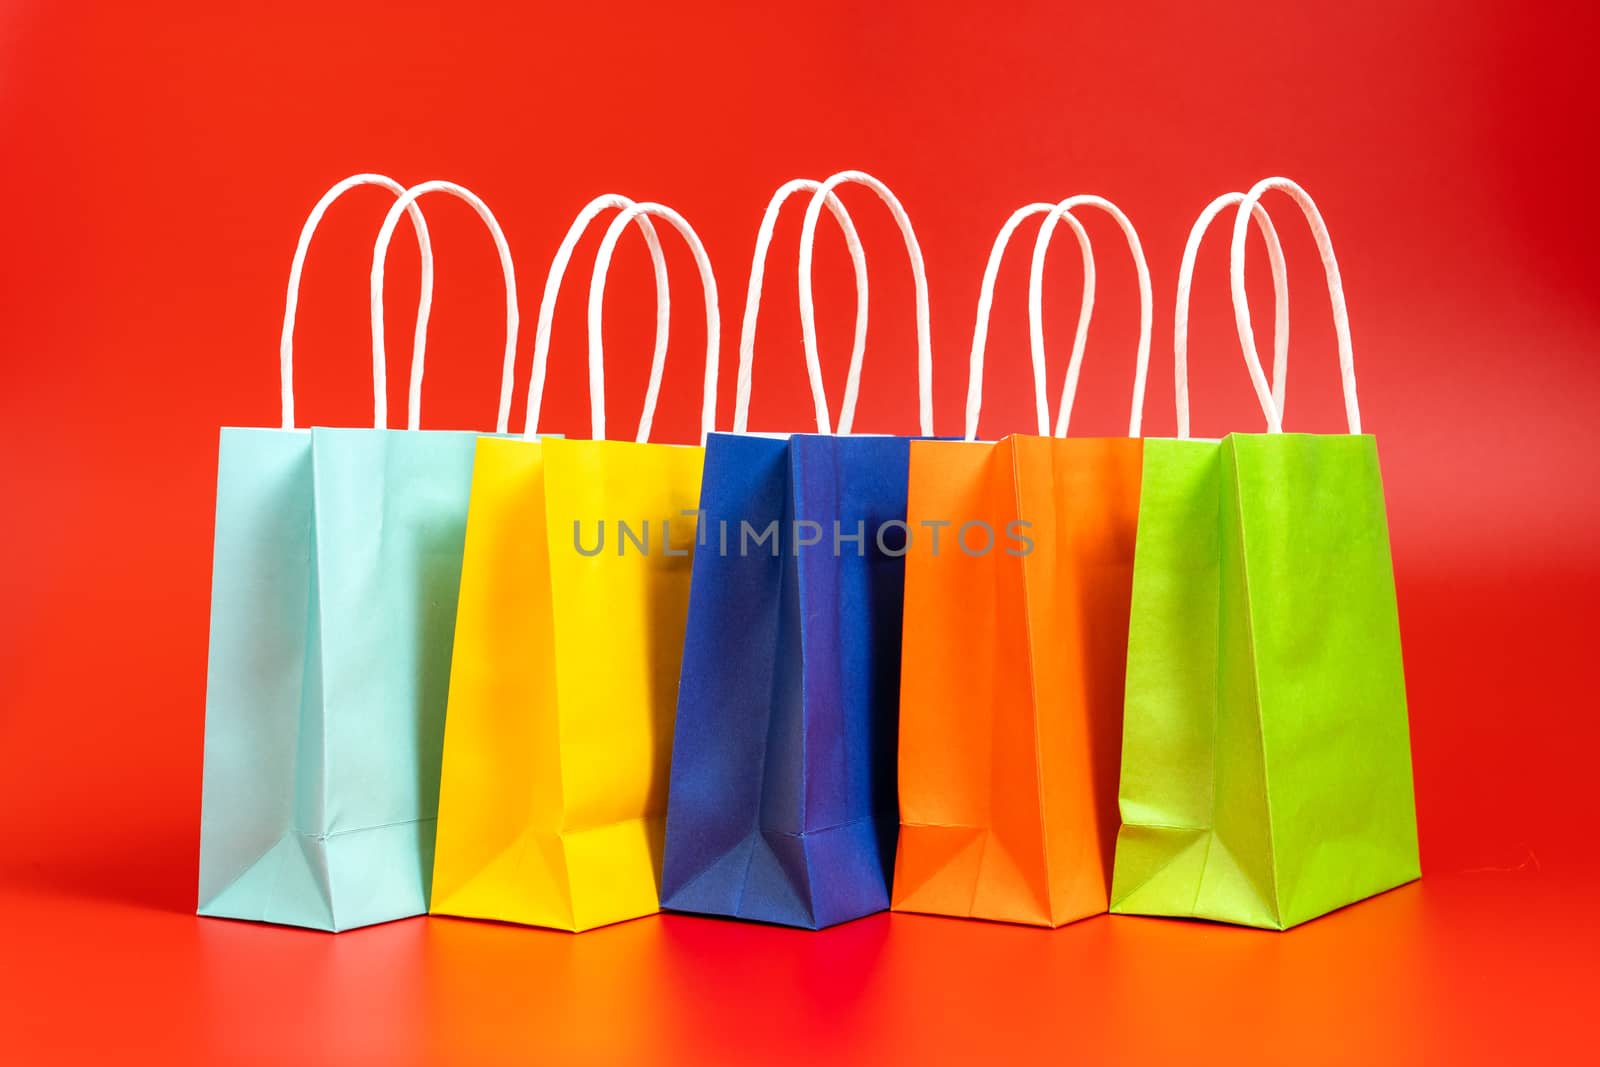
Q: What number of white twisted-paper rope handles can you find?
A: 10